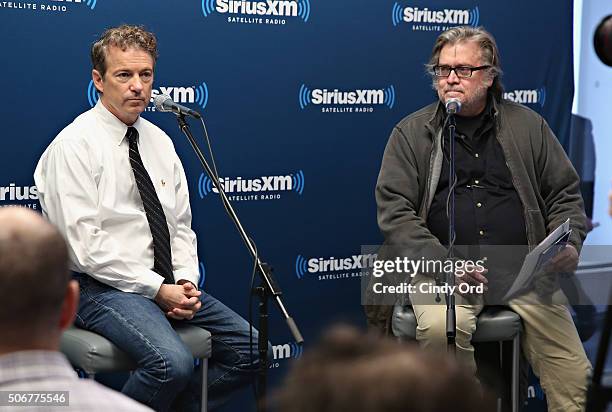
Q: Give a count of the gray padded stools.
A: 2